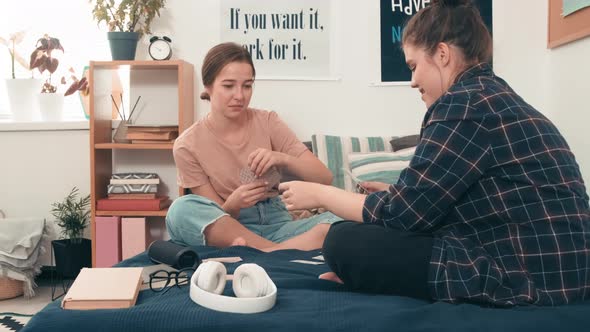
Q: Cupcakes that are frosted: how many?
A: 0